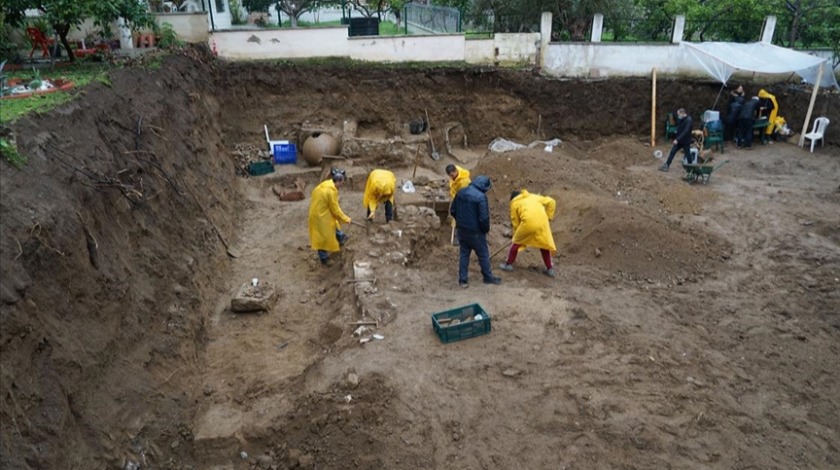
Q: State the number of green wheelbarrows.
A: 1